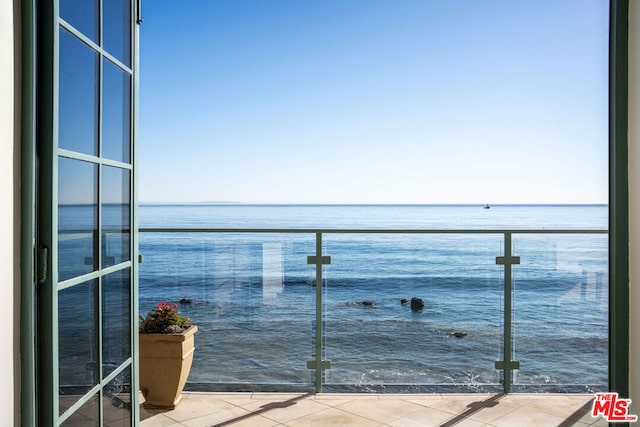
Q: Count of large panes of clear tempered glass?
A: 3